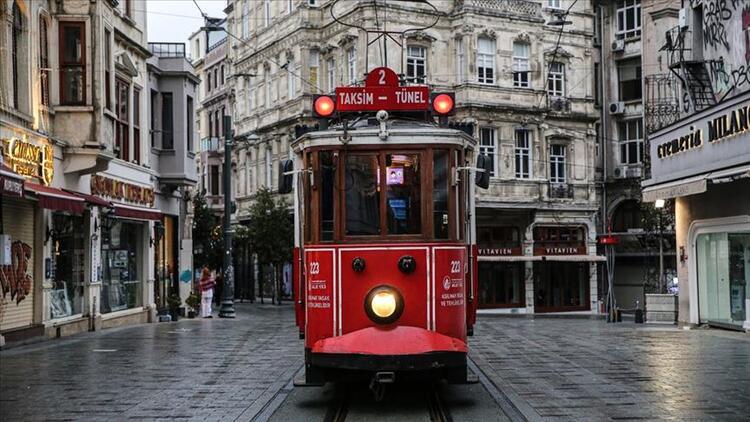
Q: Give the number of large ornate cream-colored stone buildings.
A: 1